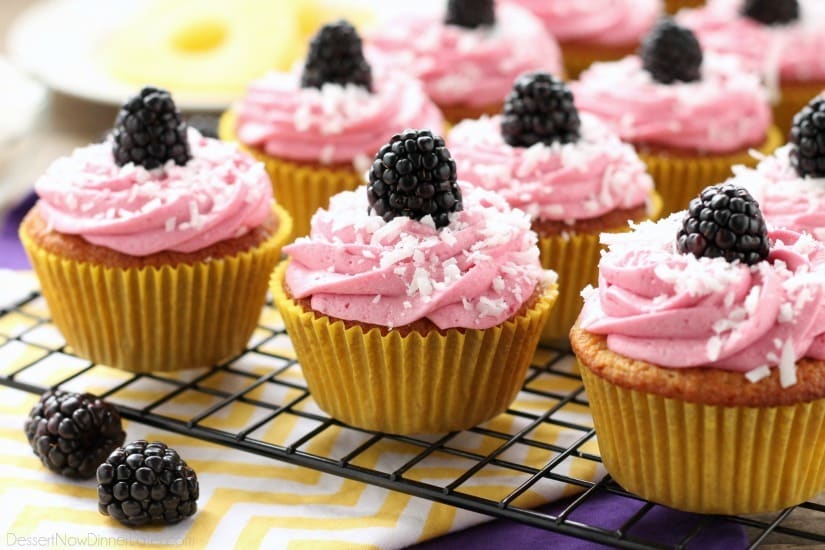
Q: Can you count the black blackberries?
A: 11